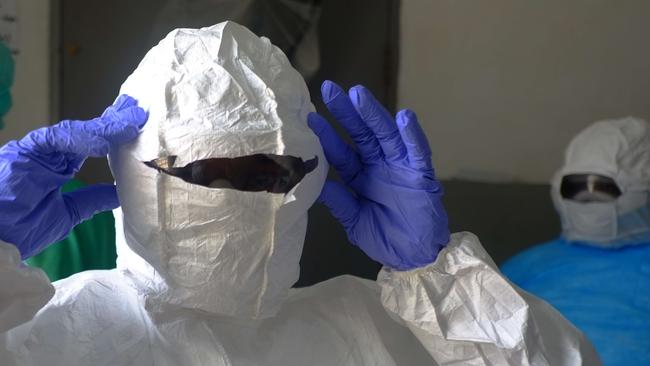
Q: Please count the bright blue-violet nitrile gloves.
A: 2